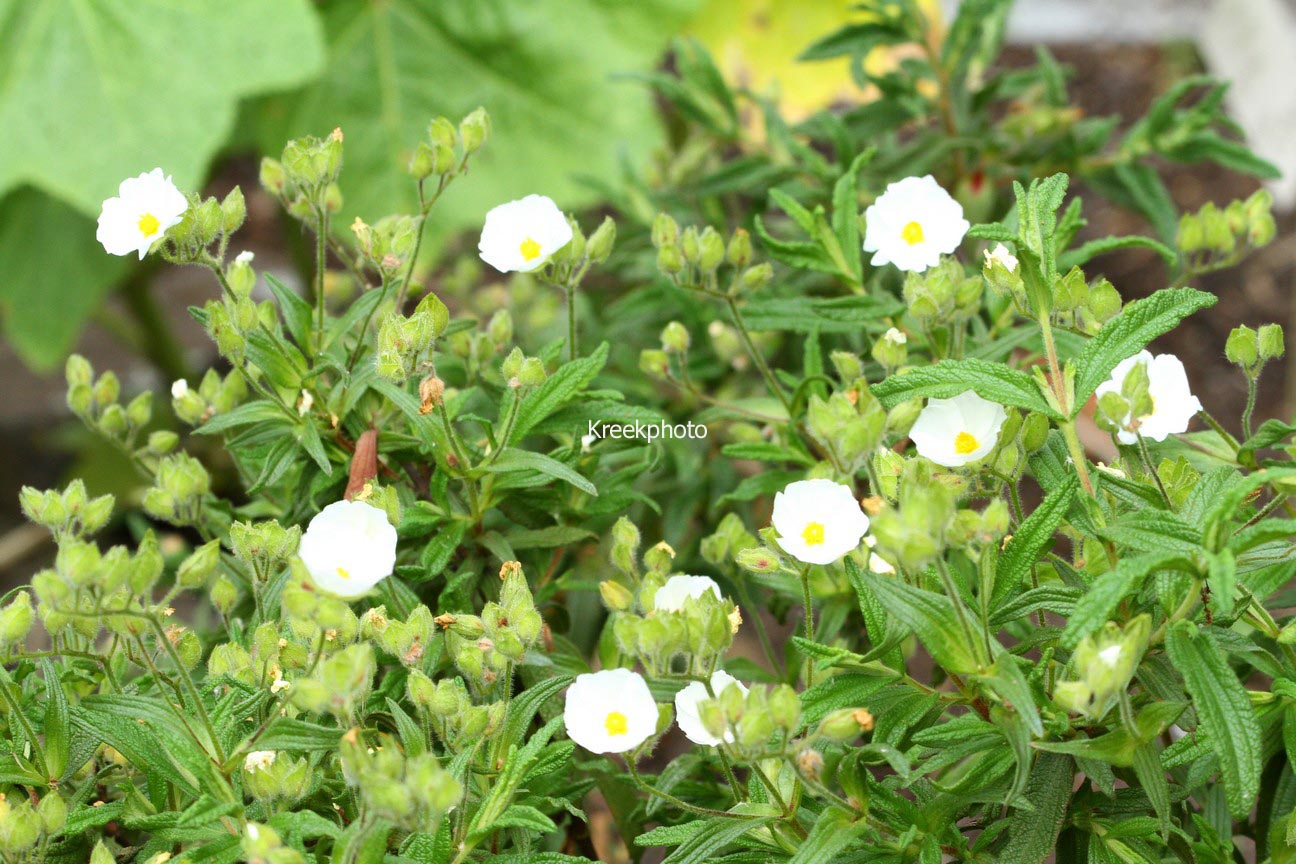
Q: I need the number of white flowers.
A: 10